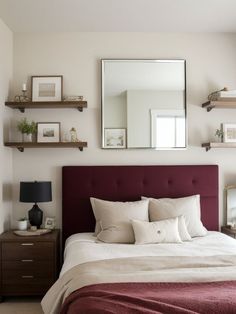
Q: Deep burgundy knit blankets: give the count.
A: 1